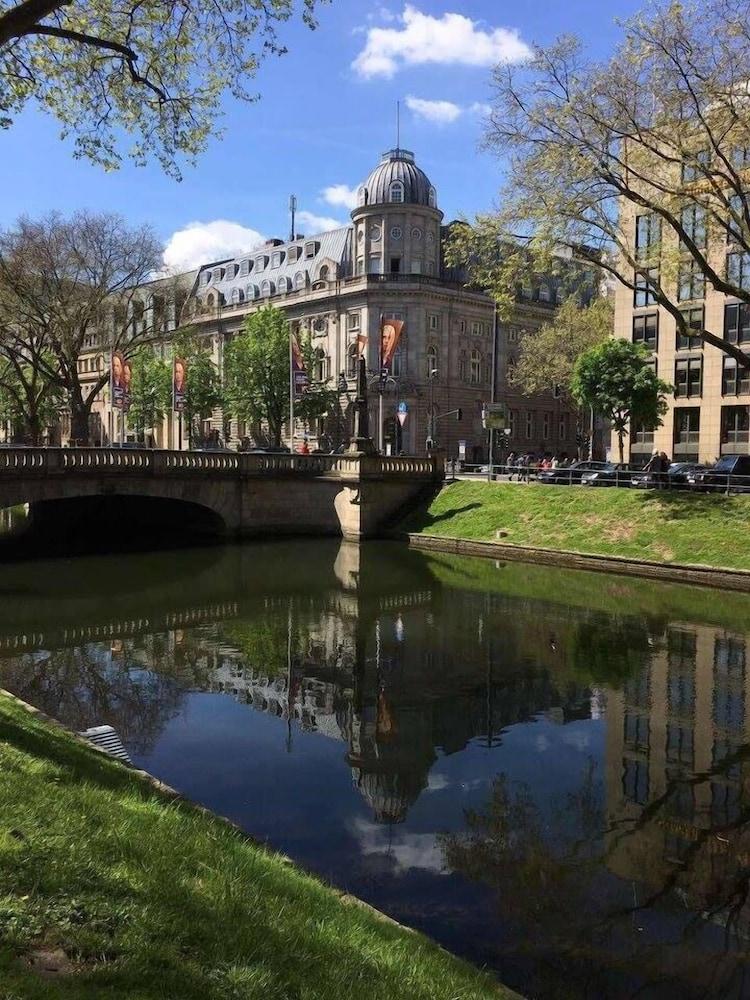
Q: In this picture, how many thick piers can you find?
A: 1